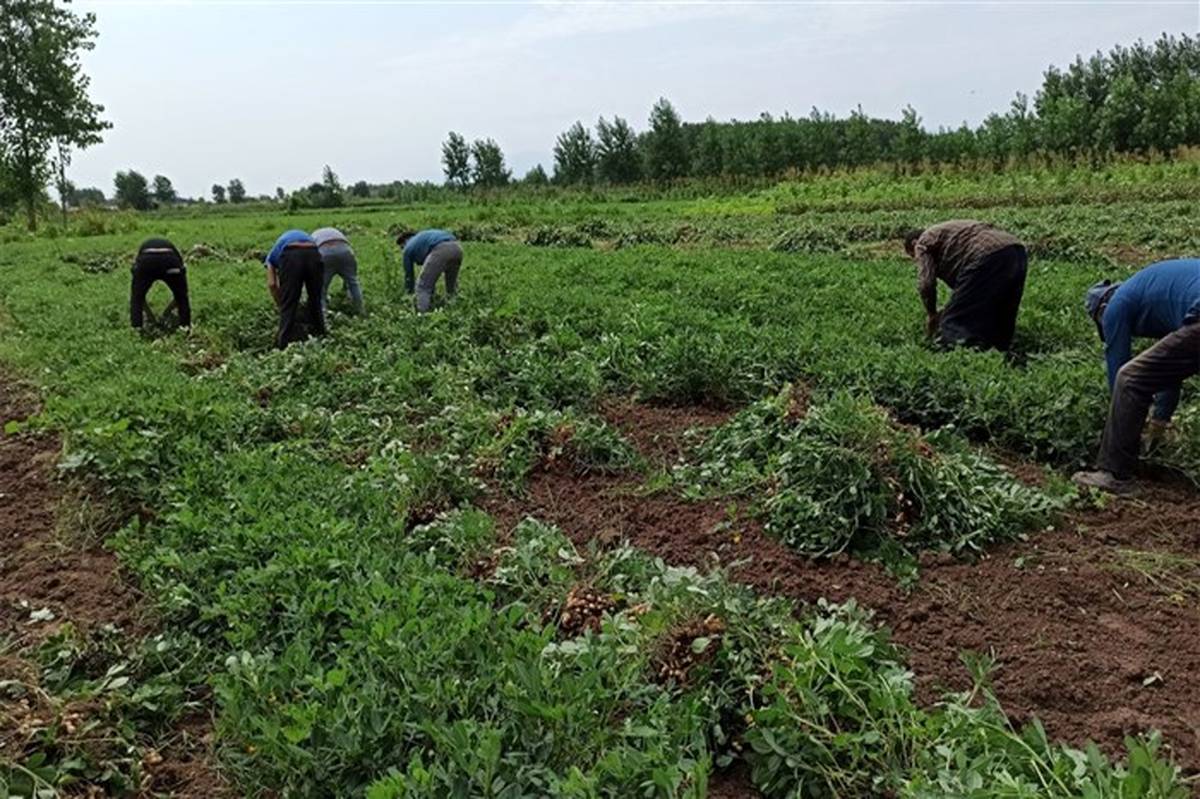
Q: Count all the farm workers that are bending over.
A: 6